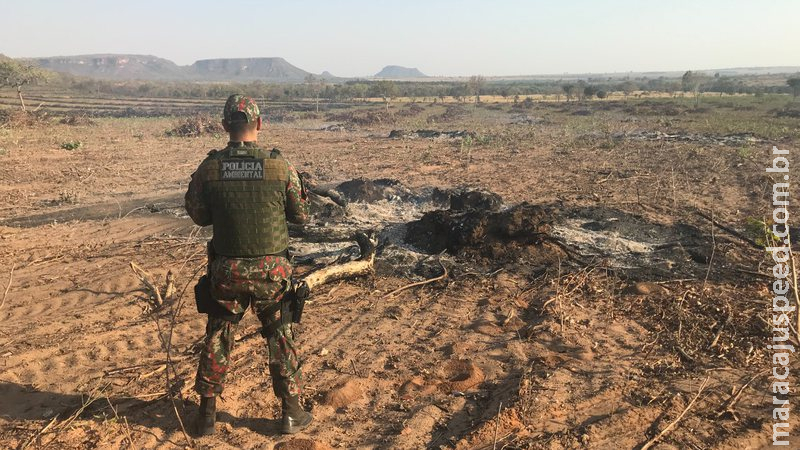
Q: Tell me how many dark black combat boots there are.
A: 2